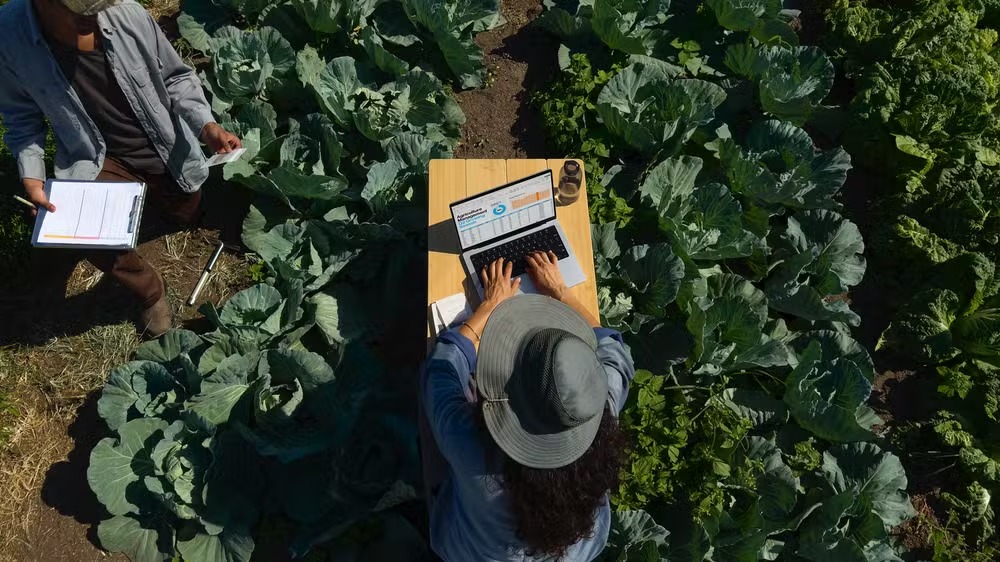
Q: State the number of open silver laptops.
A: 1